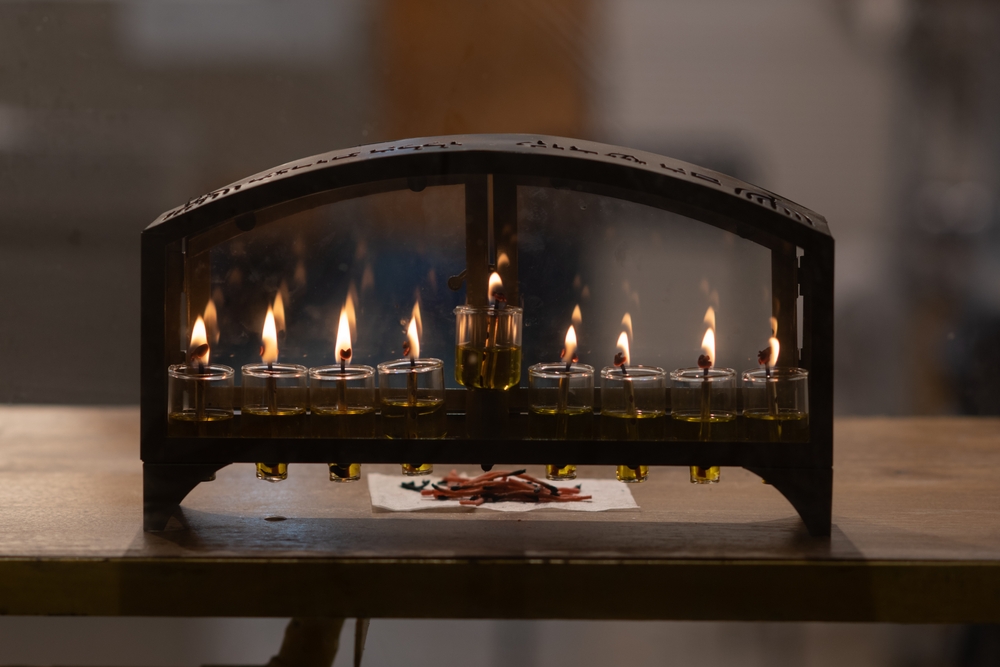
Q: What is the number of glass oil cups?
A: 9